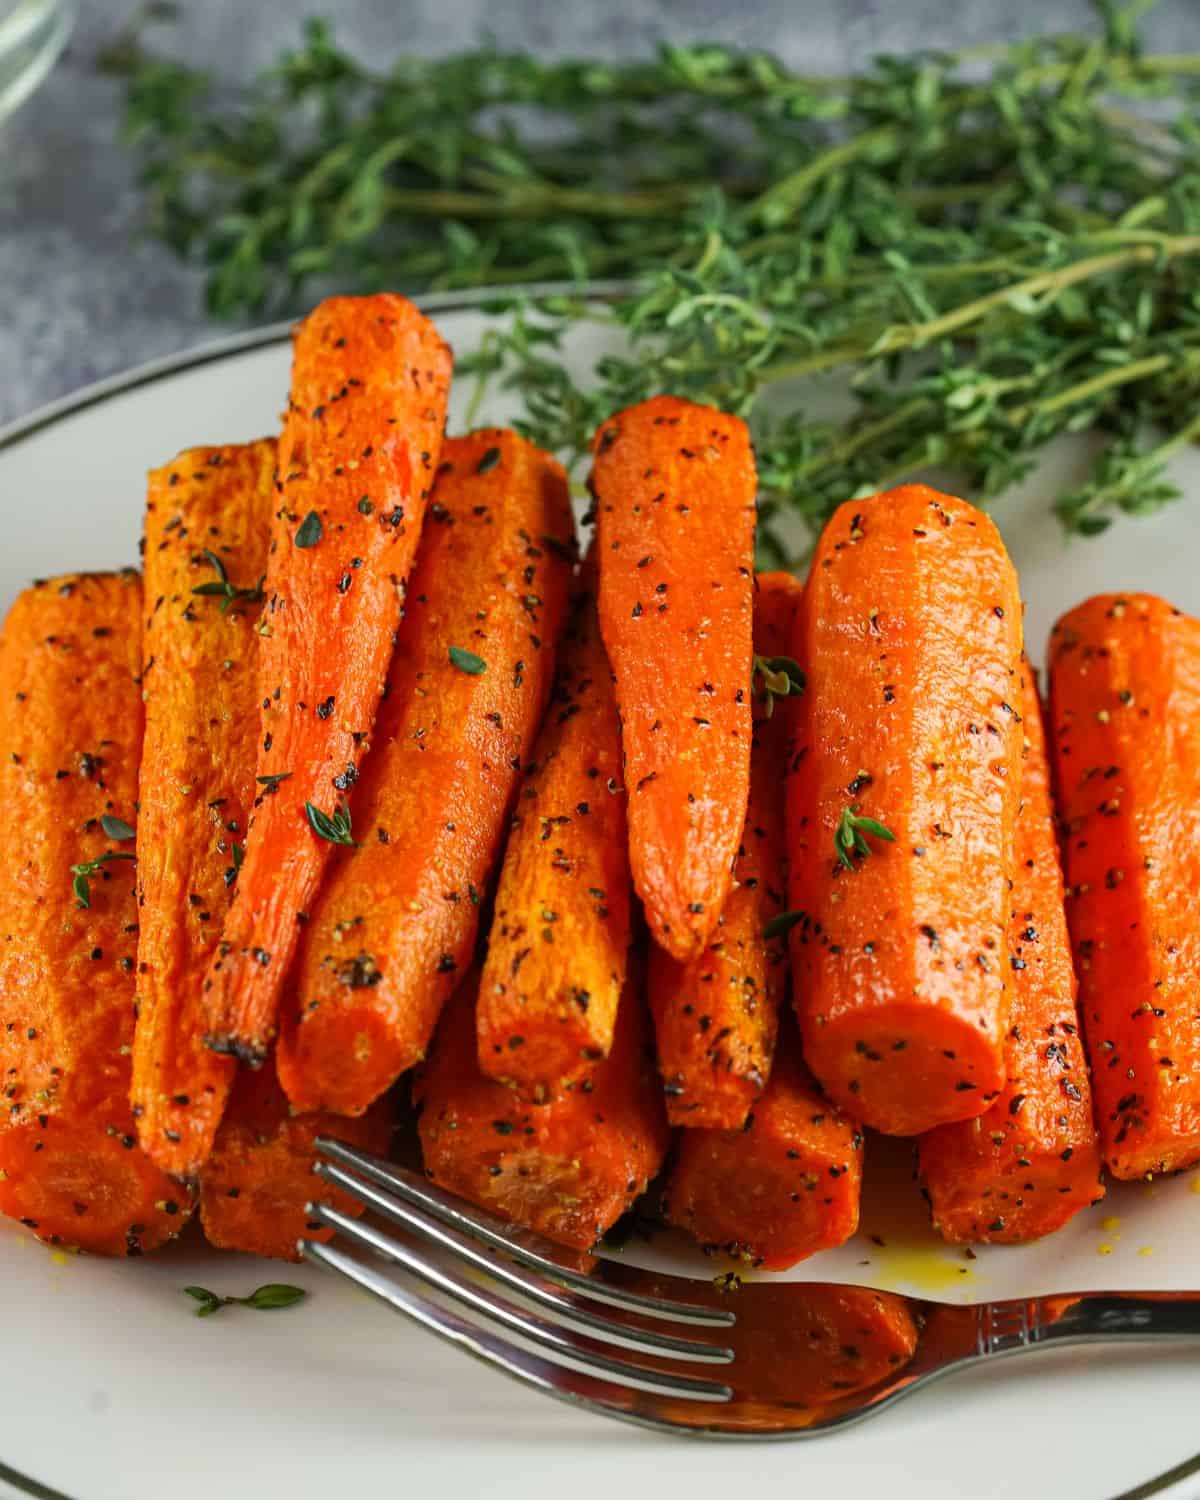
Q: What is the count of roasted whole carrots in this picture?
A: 13